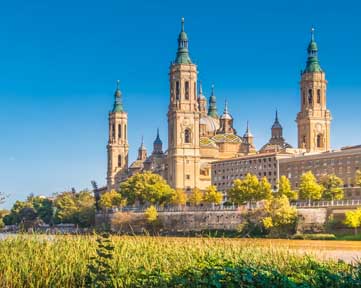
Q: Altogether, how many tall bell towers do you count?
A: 3